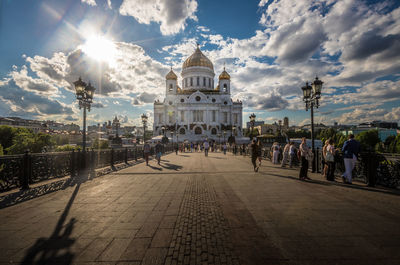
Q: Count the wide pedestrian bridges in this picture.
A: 1